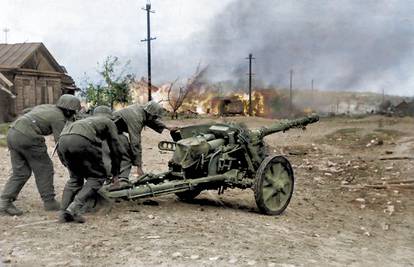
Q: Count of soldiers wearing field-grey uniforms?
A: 3